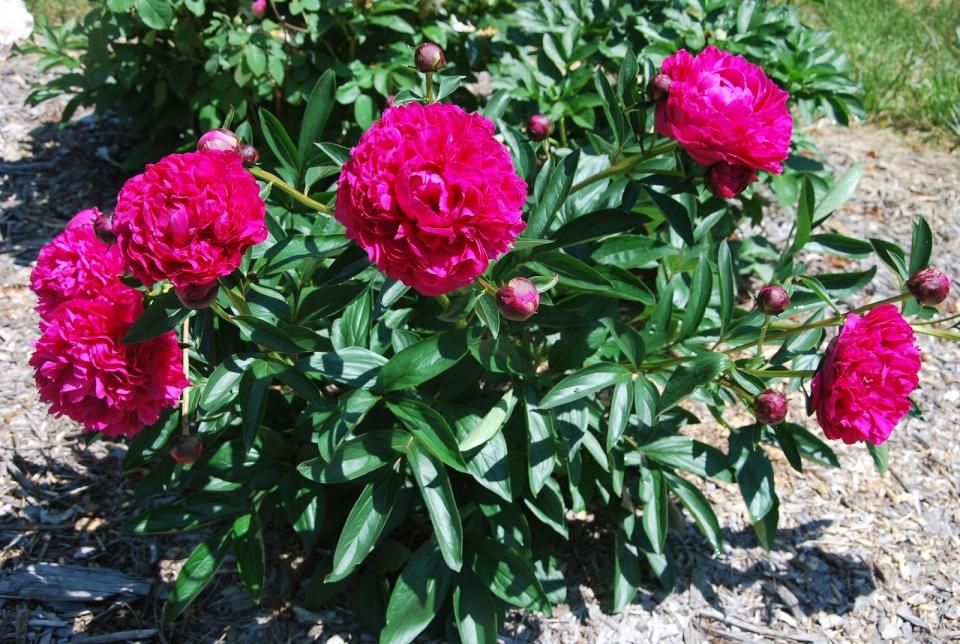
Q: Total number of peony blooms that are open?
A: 6